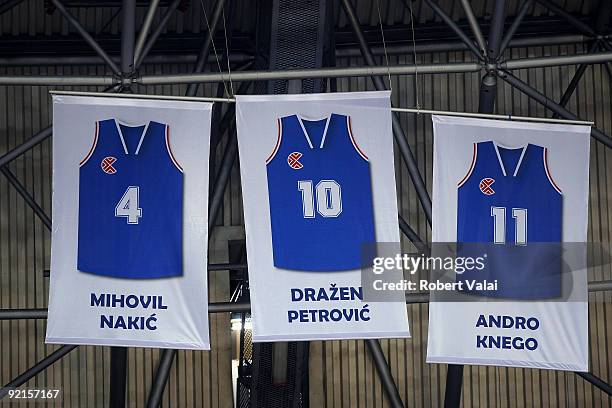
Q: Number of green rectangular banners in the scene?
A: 0